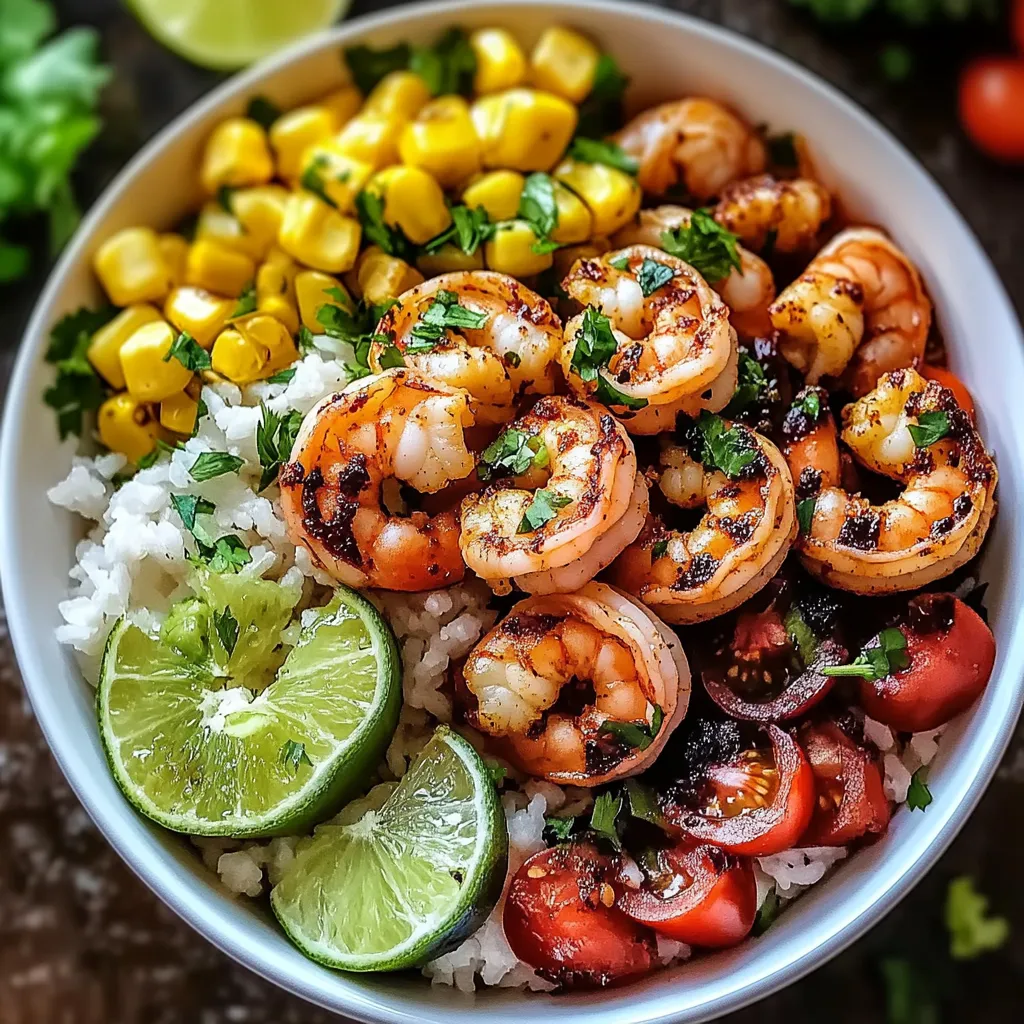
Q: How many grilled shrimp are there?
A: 11